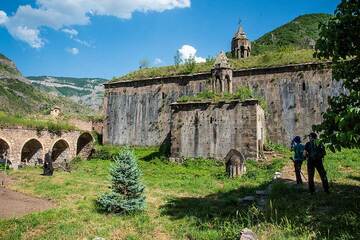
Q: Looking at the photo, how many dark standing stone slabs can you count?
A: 1